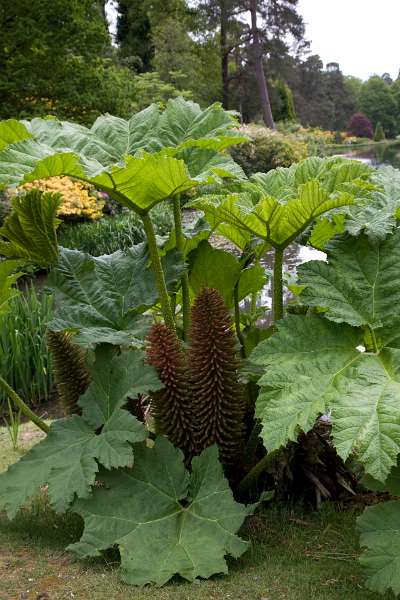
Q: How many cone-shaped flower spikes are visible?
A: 3